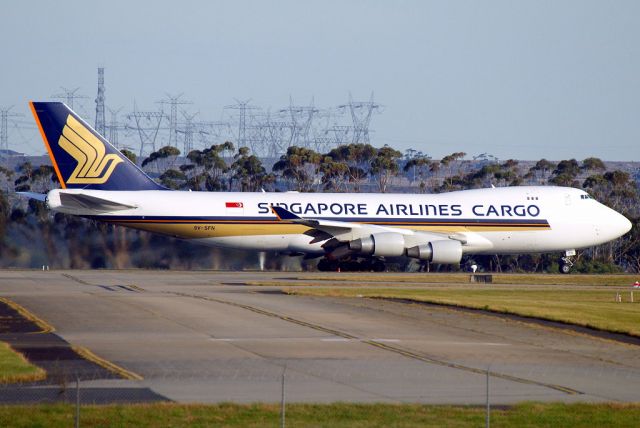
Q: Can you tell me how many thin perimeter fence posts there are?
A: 3